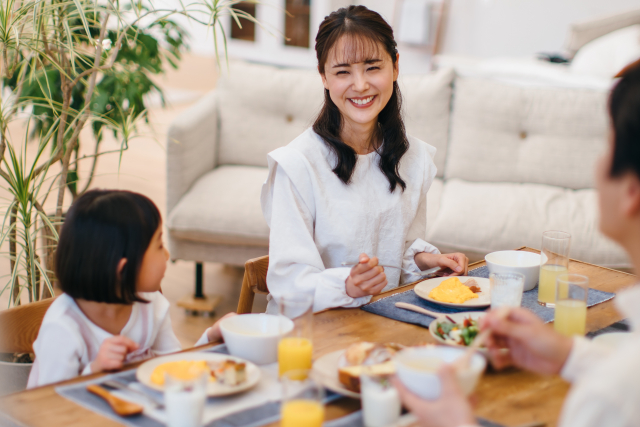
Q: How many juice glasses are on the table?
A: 4